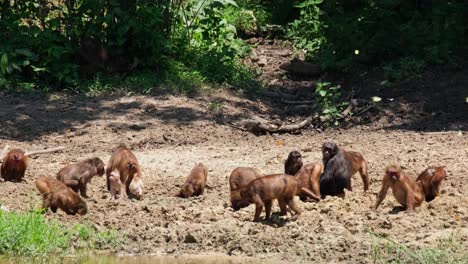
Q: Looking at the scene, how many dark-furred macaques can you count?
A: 2